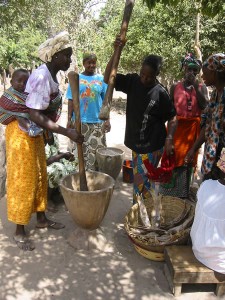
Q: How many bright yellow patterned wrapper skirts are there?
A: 1